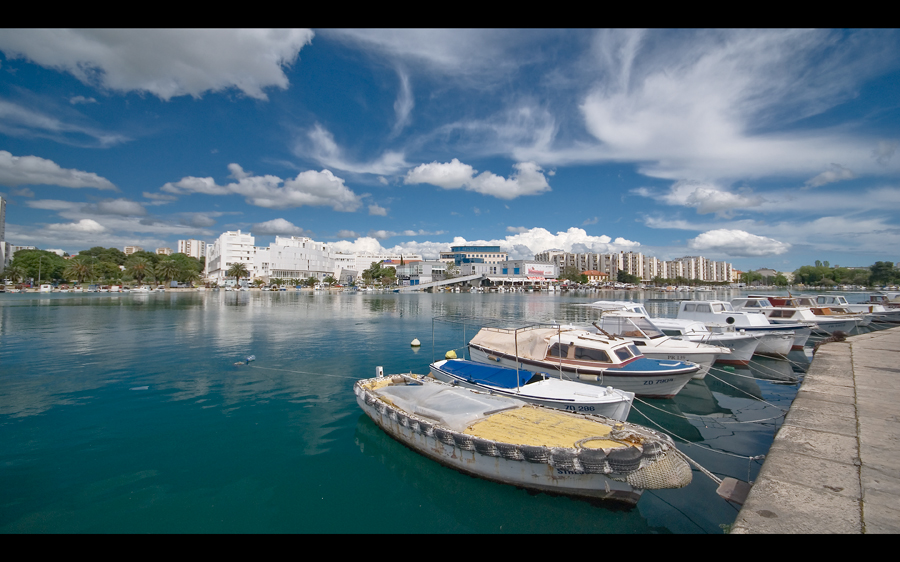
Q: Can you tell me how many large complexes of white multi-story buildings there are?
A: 2